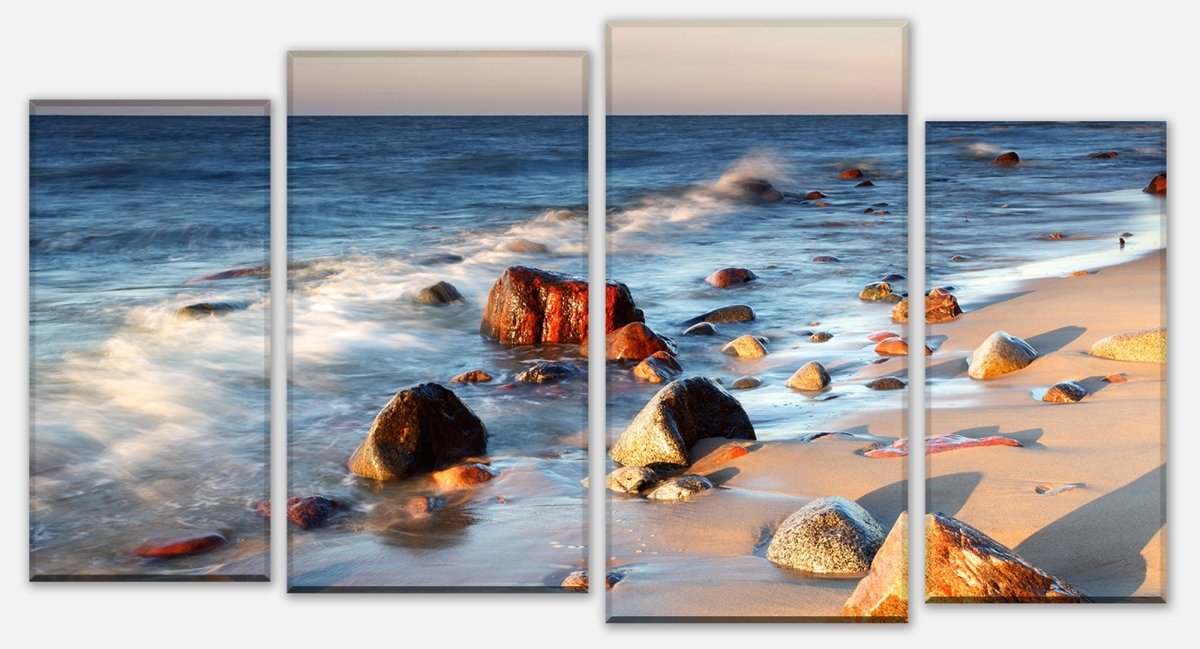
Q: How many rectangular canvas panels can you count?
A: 4